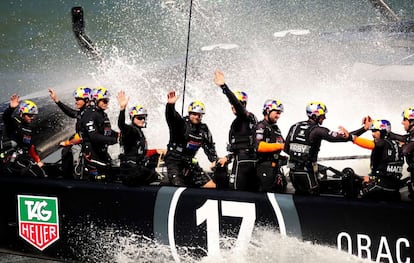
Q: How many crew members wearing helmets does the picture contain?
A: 10